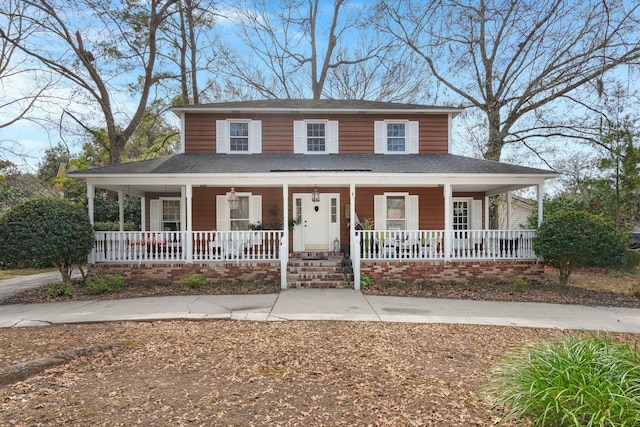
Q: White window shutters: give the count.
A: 12